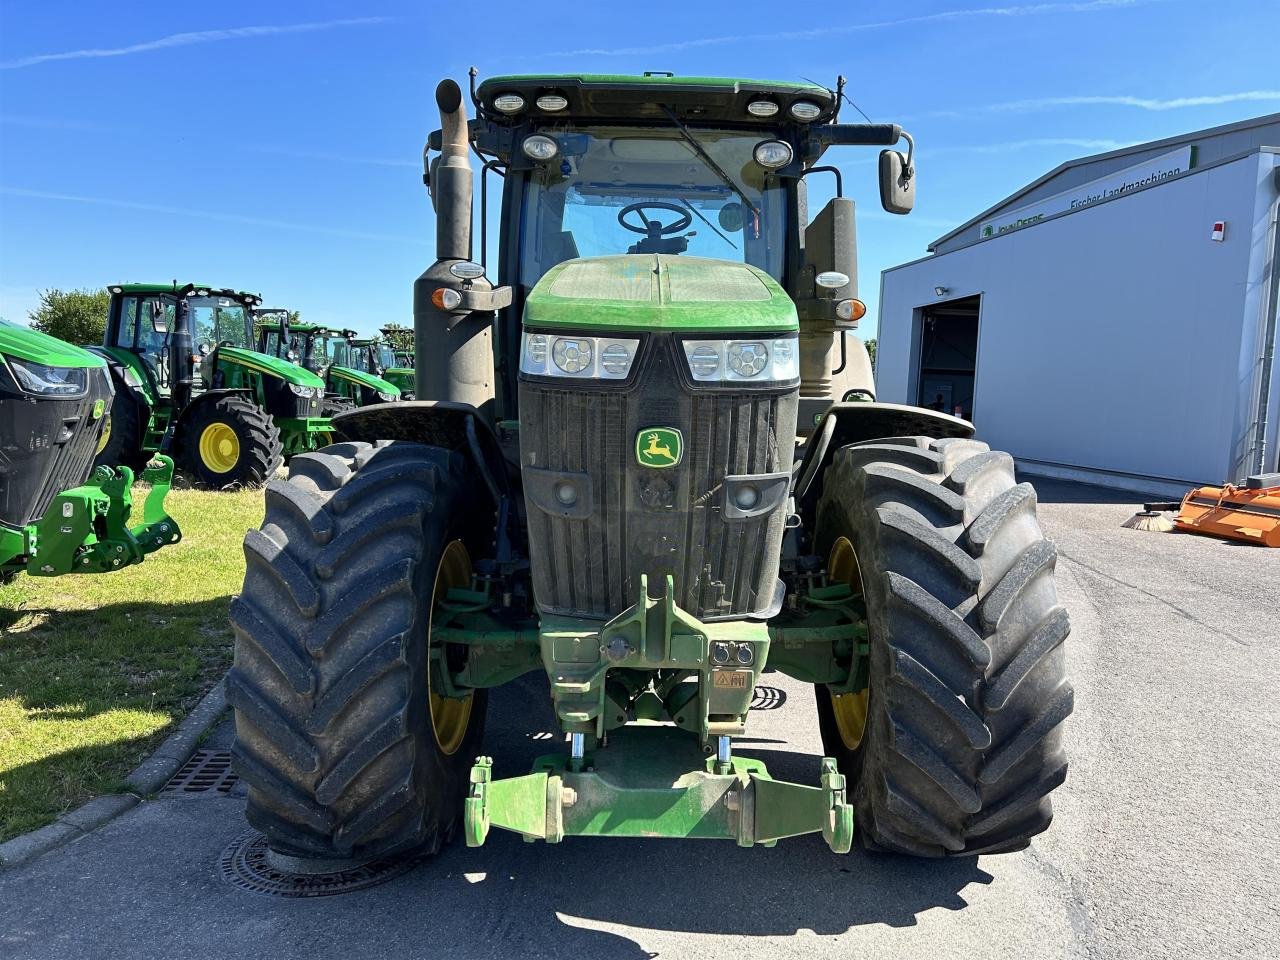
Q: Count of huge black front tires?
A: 2